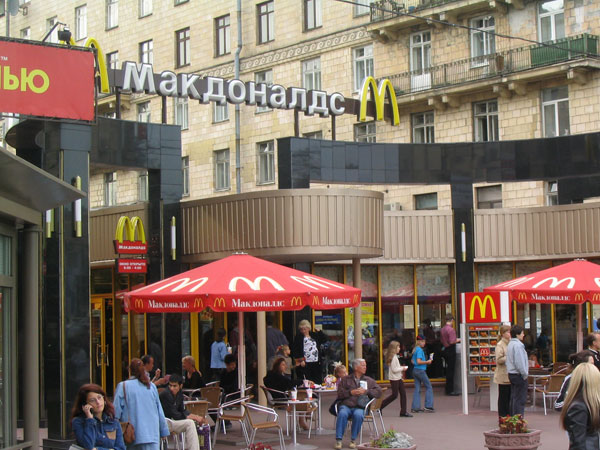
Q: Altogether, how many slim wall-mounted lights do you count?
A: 4